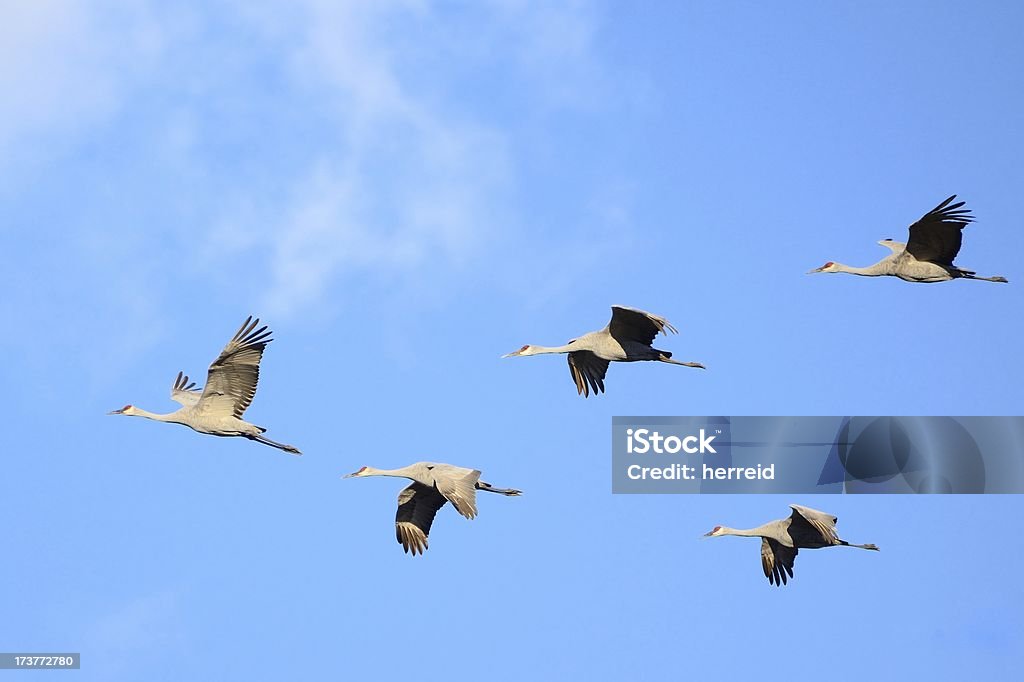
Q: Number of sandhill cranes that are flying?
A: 5